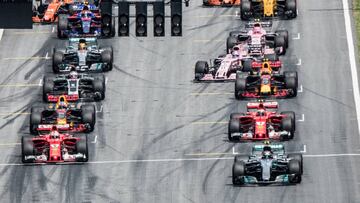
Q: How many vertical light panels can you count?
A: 5